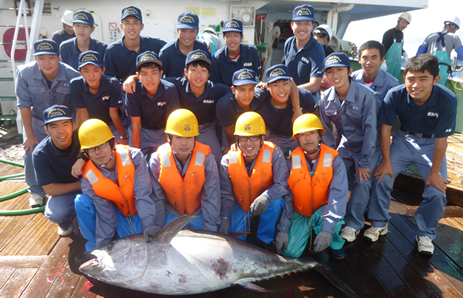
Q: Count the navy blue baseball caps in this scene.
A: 13